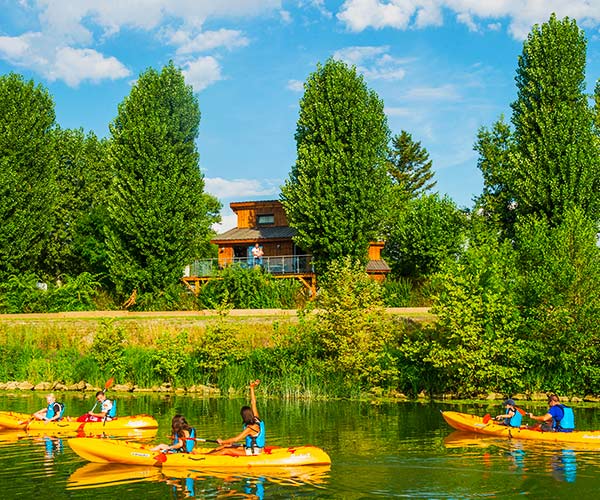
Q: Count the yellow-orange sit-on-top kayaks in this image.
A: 3